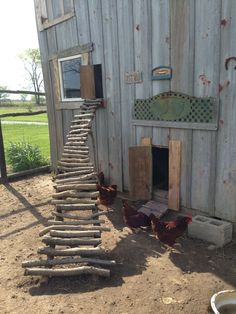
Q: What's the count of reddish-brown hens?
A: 3